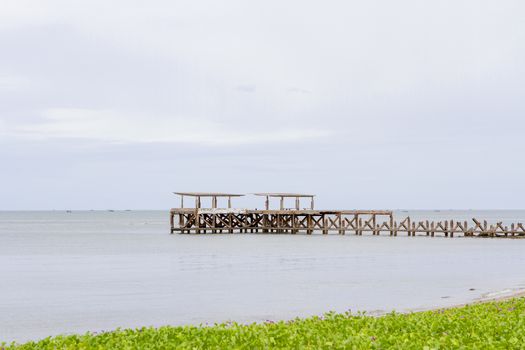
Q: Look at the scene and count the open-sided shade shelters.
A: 2